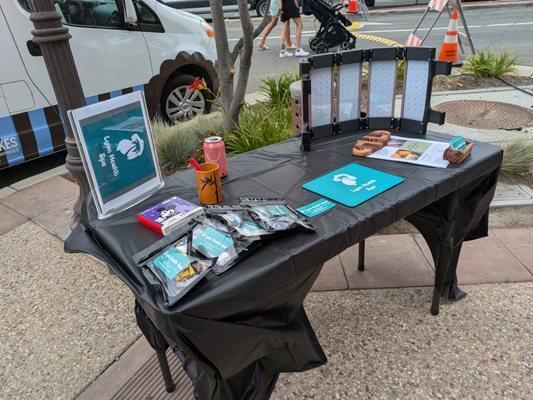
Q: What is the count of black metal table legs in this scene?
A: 3